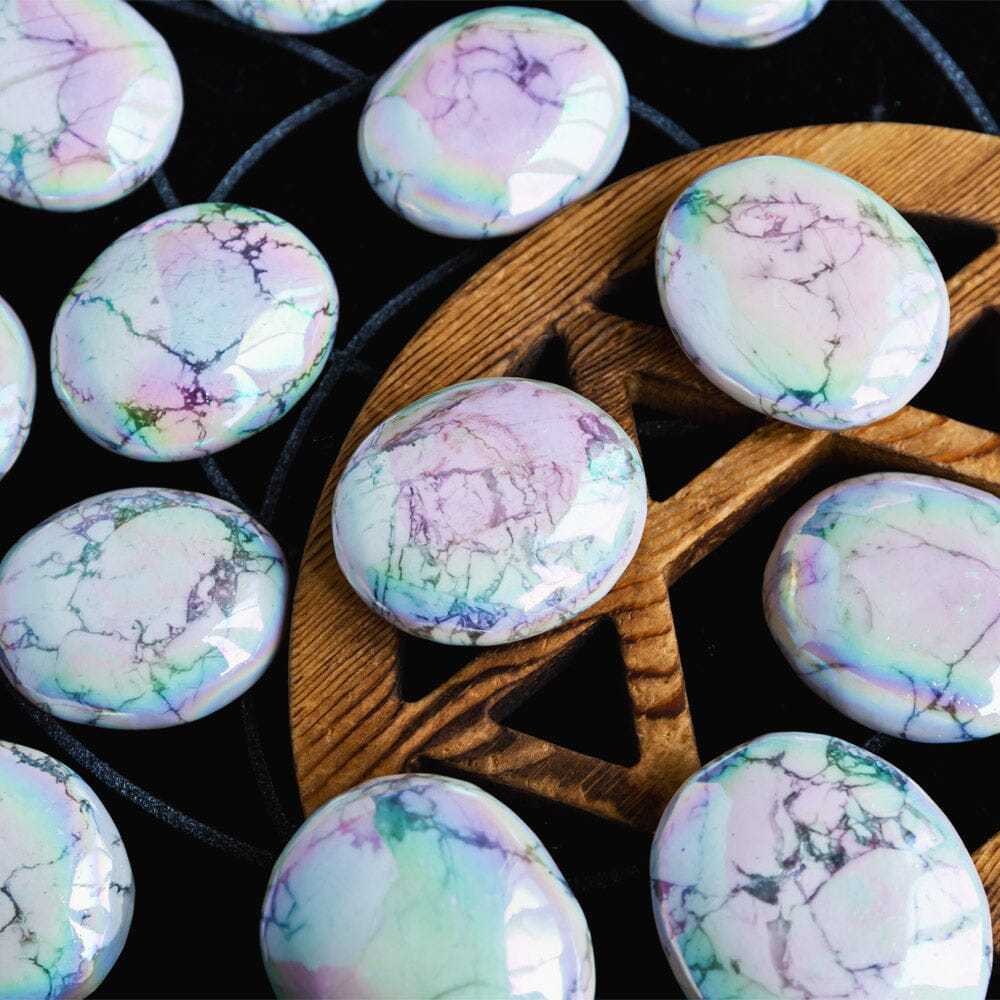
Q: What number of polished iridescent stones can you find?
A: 13